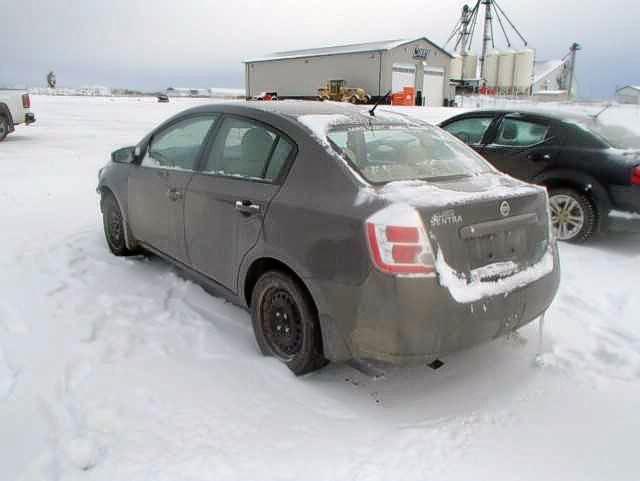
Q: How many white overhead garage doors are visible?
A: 2